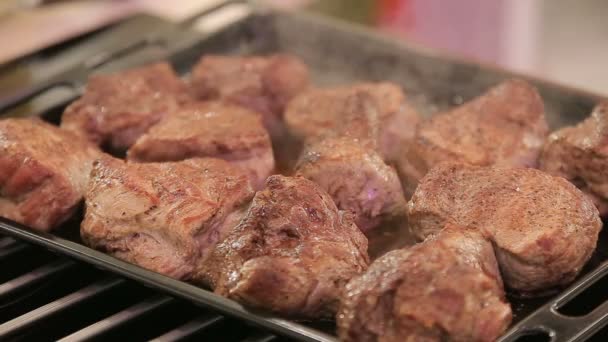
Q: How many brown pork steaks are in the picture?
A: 12